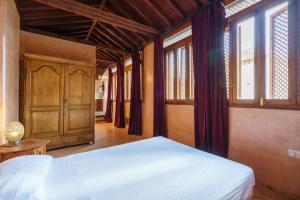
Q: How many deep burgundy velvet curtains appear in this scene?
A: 5